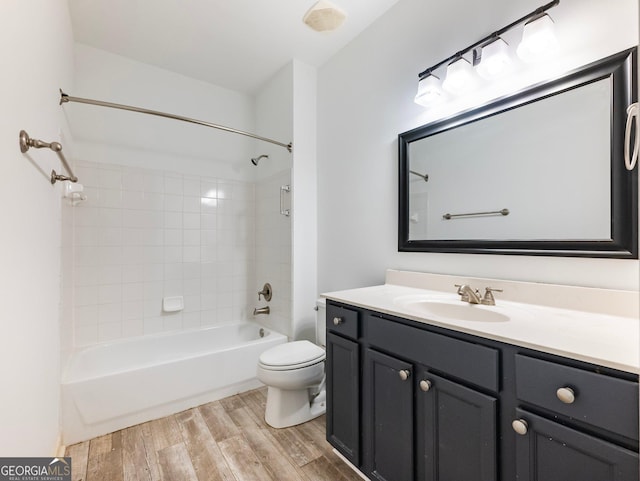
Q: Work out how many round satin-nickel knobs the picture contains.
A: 5